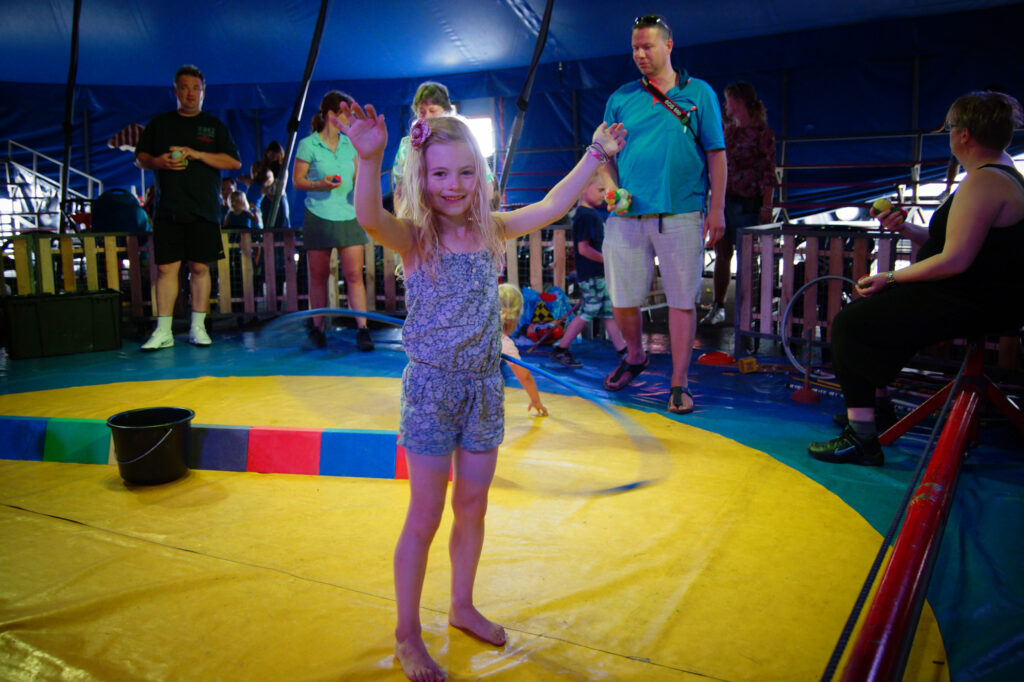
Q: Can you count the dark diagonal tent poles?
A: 3